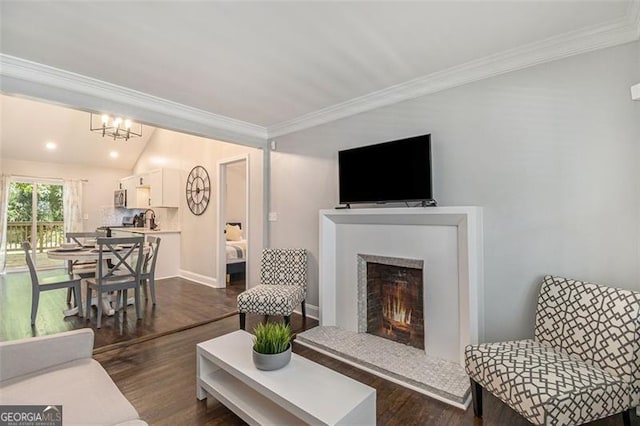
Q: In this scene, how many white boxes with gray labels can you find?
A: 0